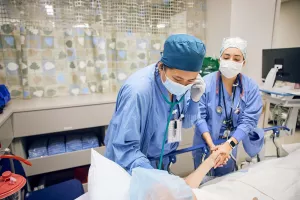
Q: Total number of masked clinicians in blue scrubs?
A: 2